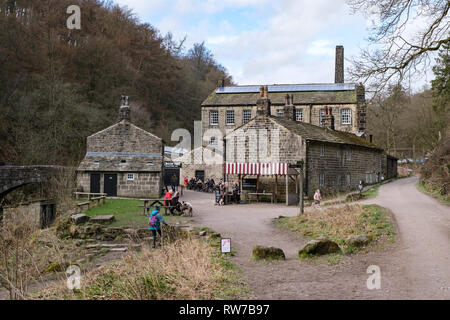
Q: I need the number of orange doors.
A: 0